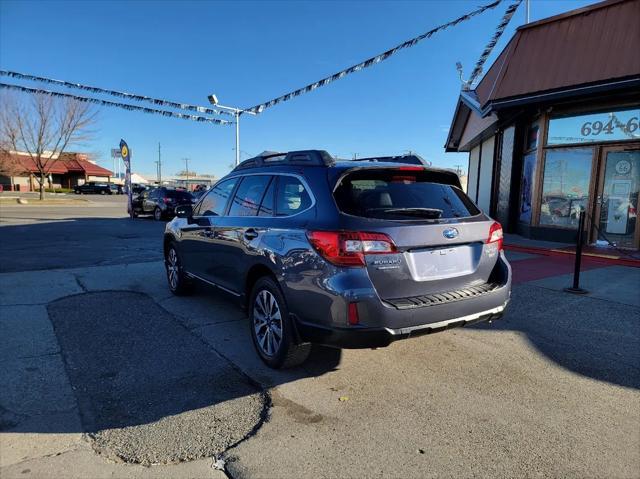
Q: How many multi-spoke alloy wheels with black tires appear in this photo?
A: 2